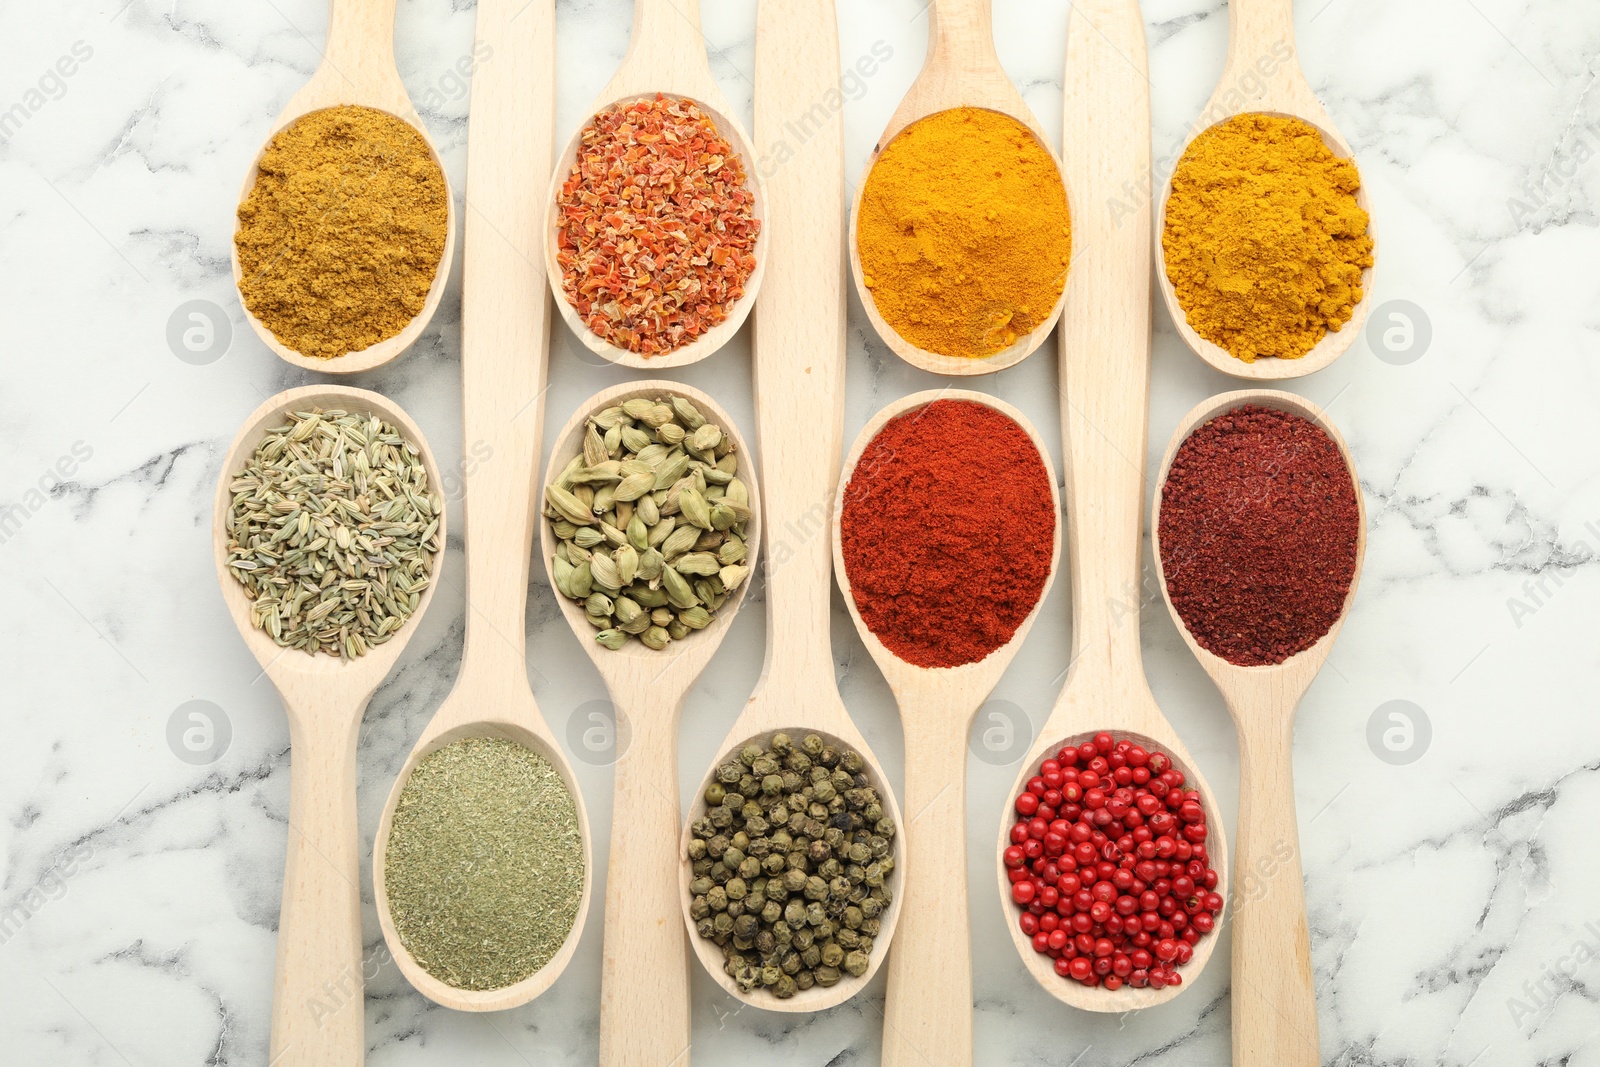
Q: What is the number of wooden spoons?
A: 11